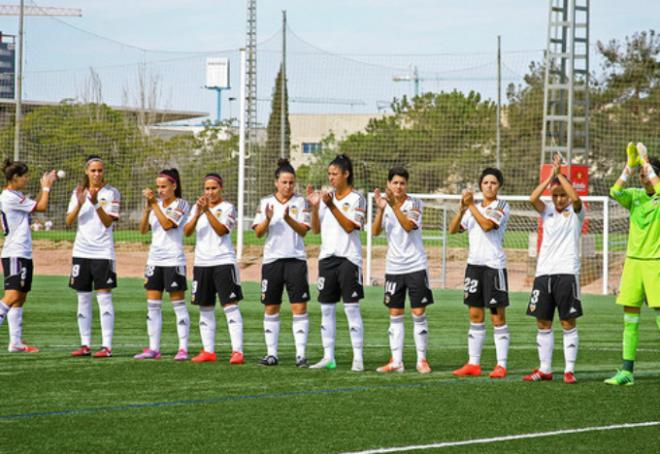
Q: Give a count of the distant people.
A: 2